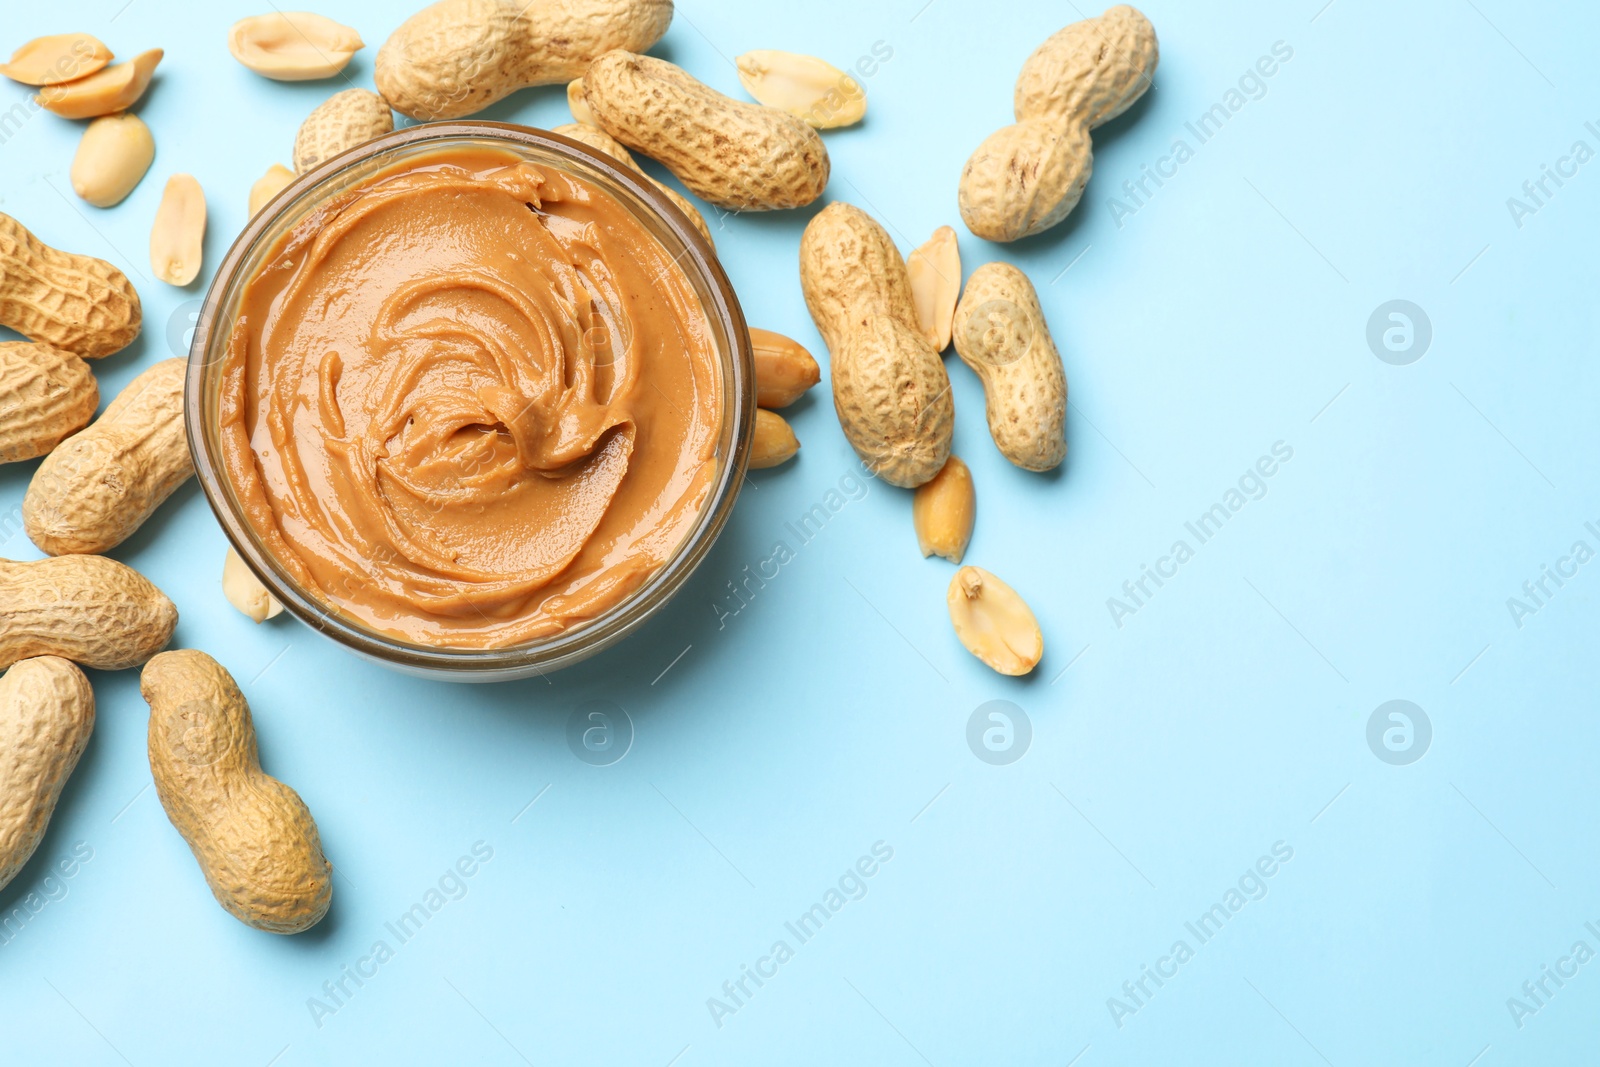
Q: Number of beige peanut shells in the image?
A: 13